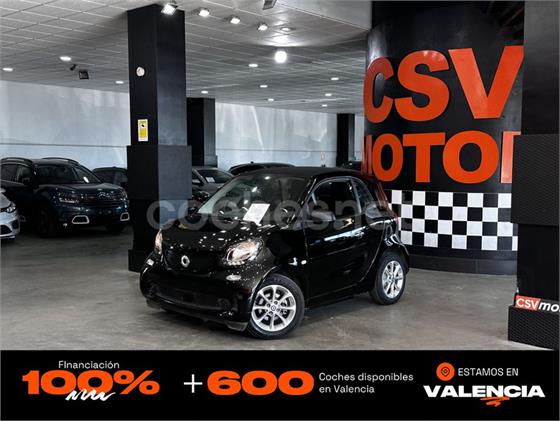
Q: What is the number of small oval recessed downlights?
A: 10